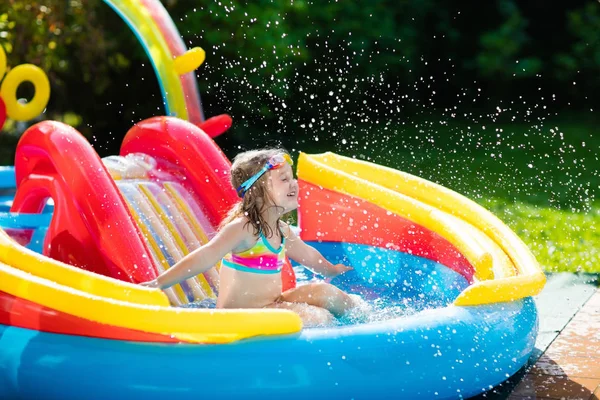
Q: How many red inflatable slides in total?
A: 1